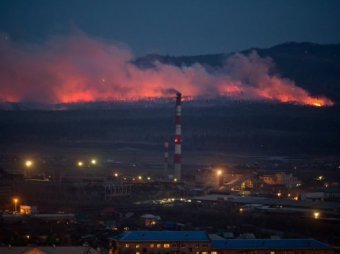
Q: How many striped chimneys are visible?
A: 2